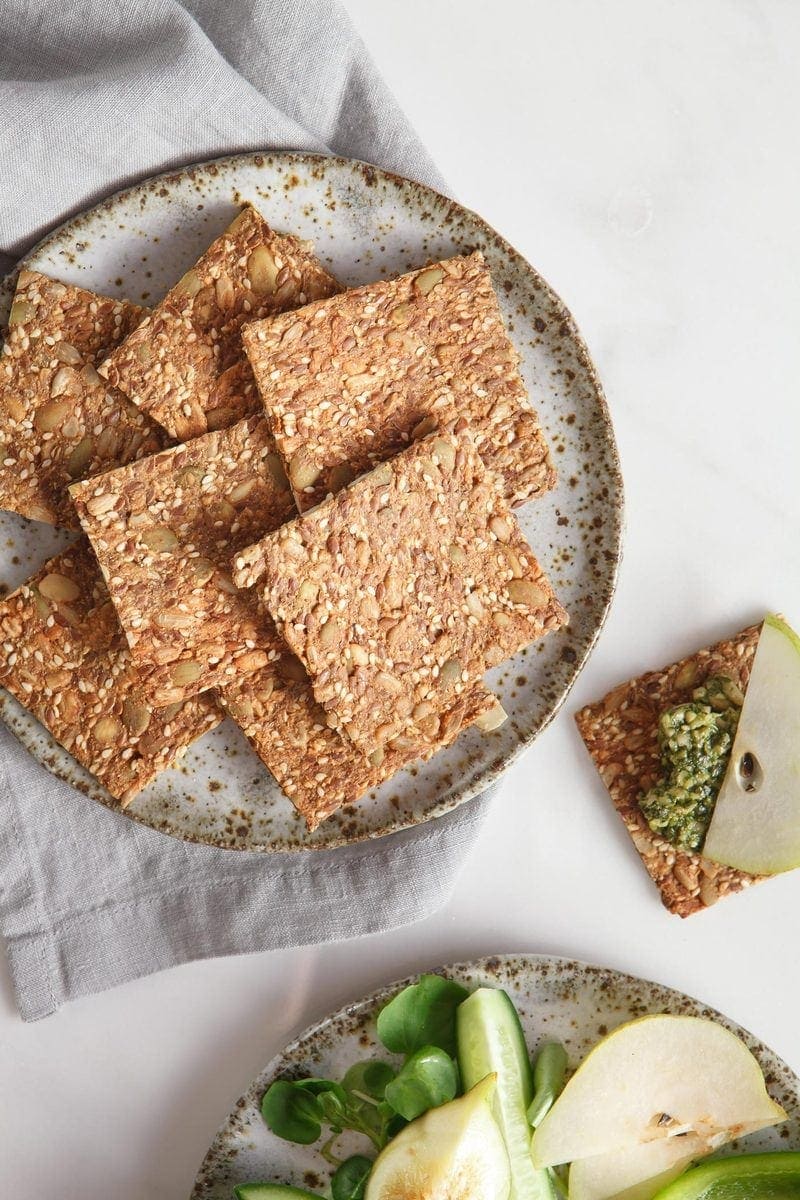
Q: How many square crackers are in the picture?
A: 8